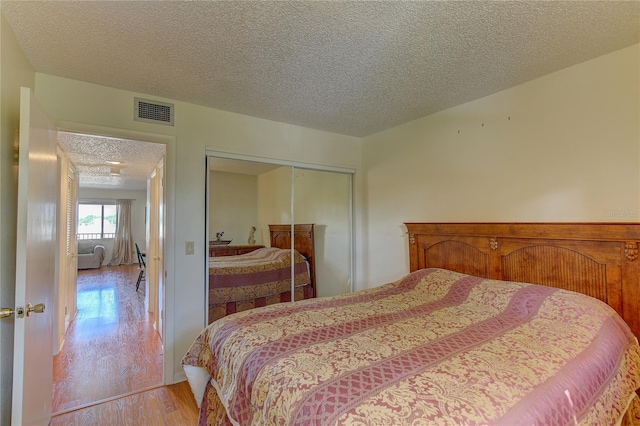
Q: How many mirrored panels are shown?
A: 2